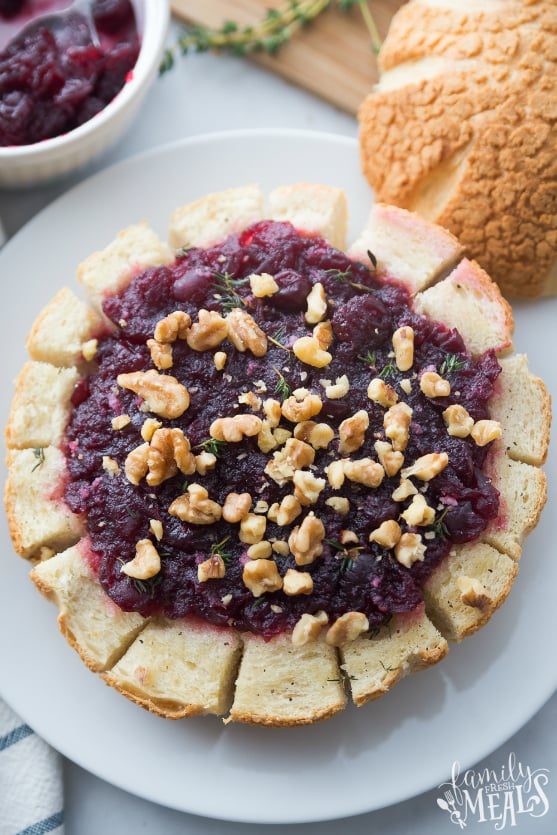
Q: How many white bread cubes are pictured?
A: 15